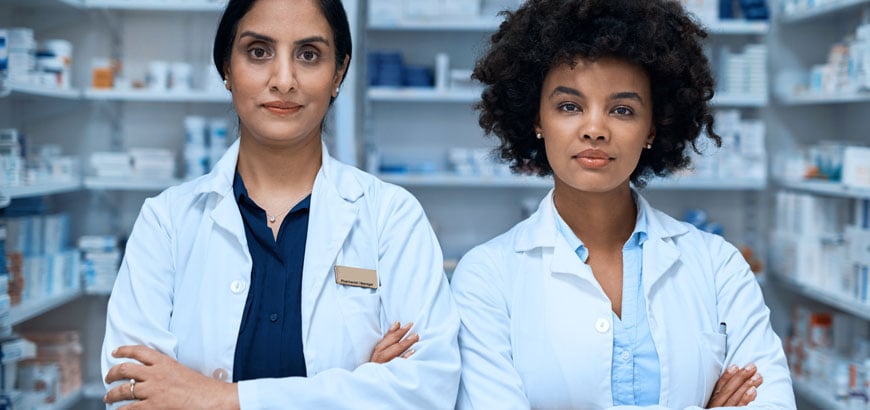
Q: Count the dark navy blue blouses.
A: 1